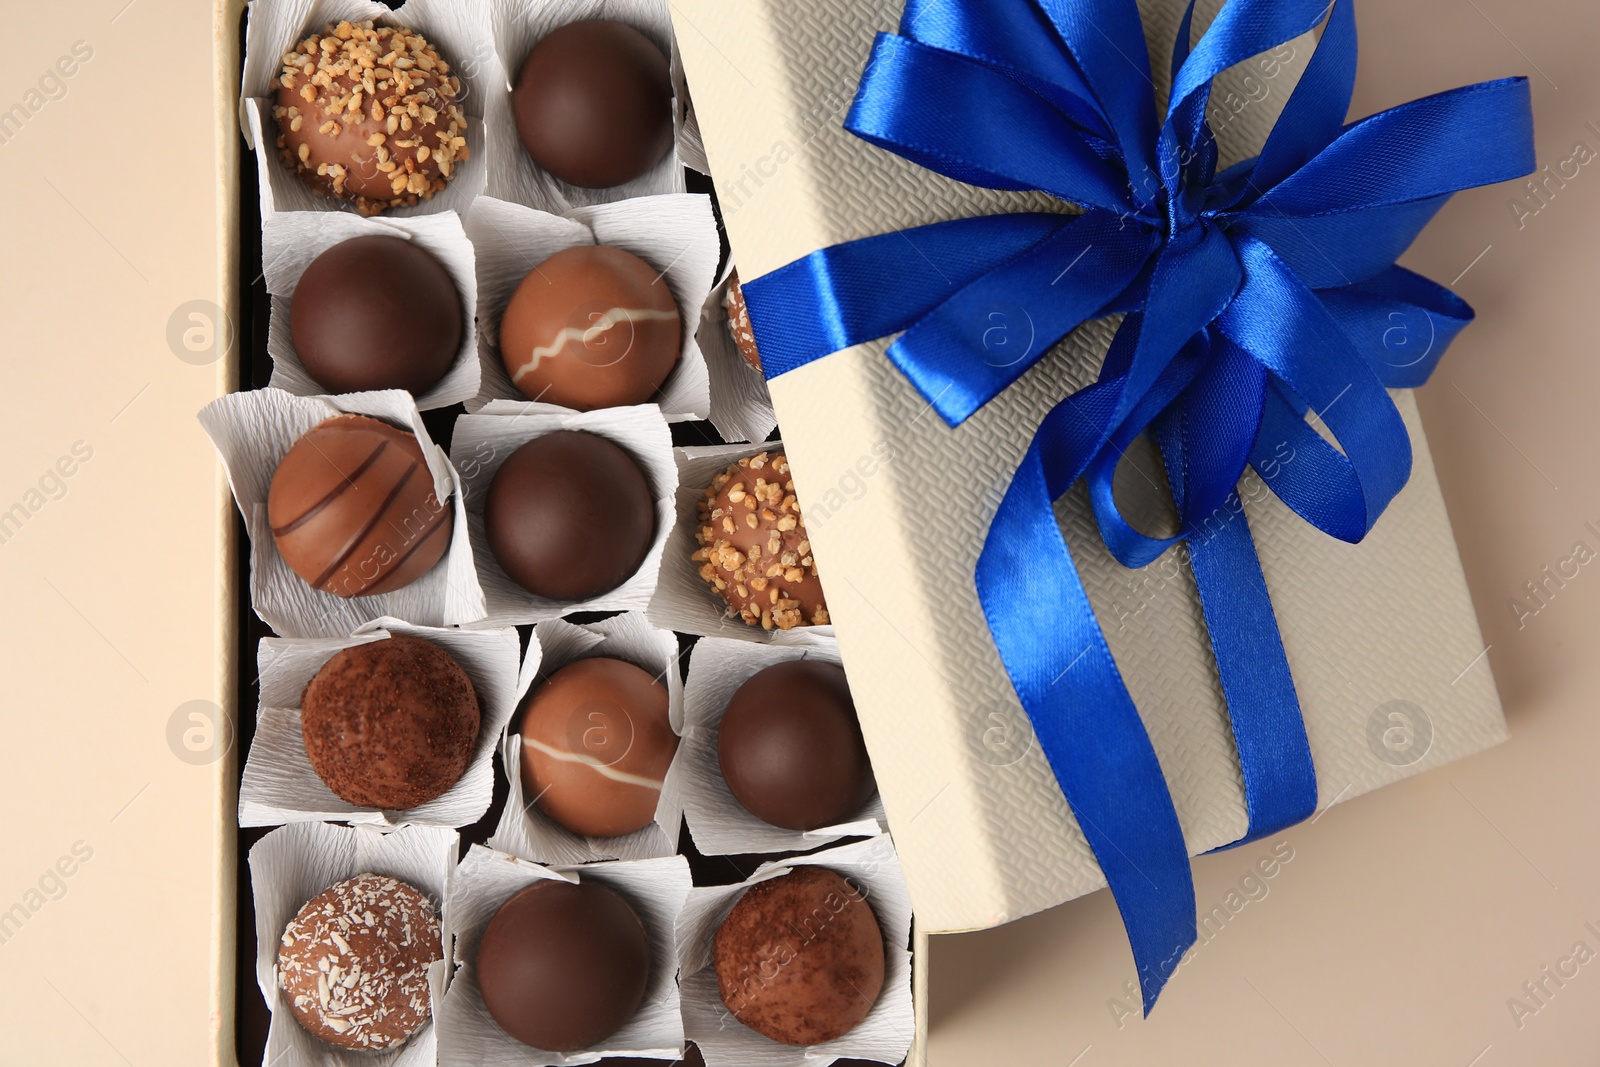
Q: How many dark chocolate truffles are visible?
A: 5